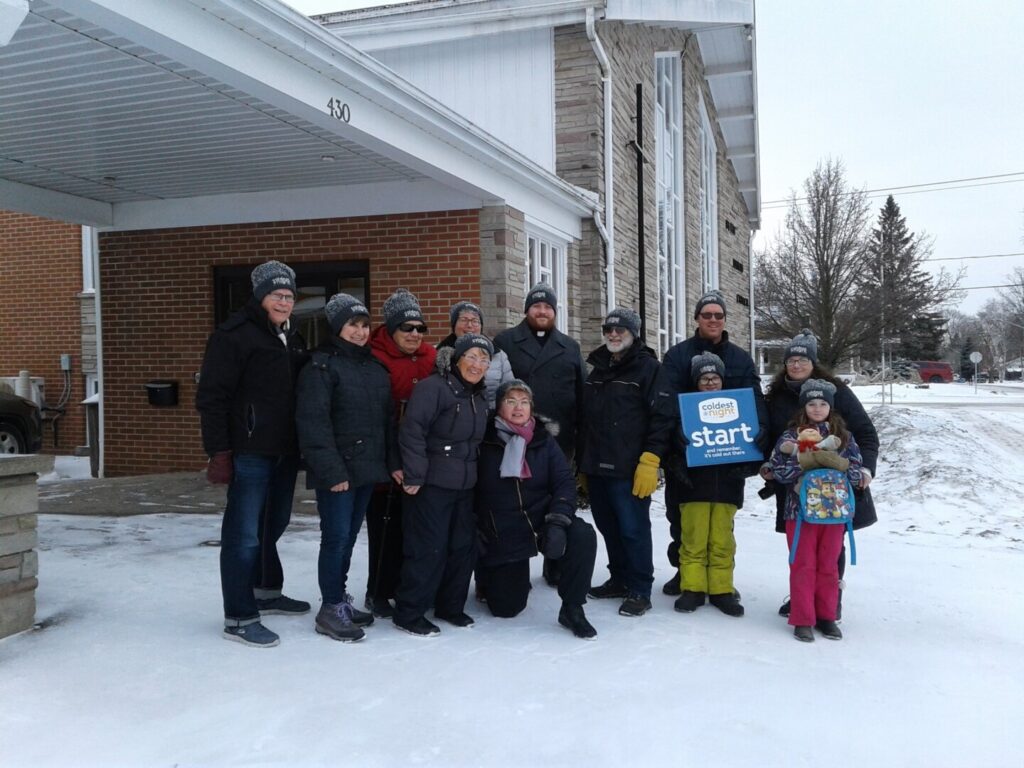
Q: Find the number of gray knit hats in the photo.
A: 12